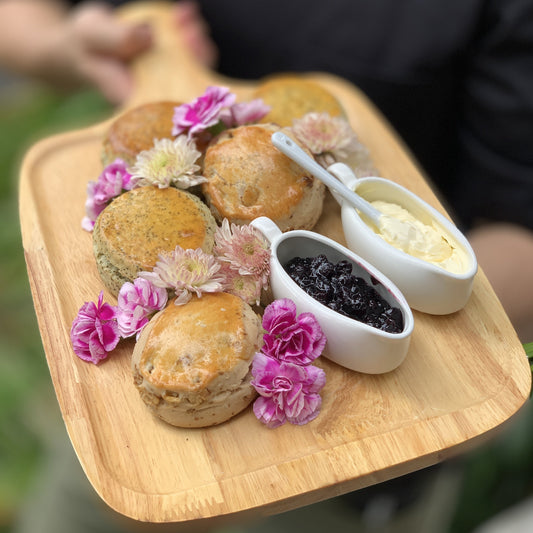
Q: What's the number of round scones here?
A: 5